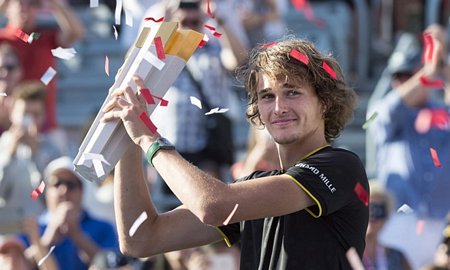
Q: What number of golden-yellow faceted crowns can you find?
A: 1